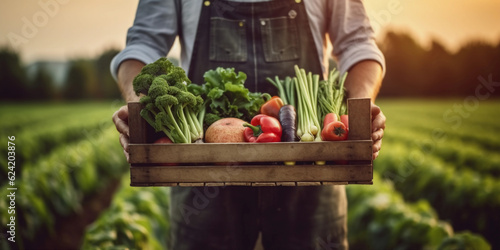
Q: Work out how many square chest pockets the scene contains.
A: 2